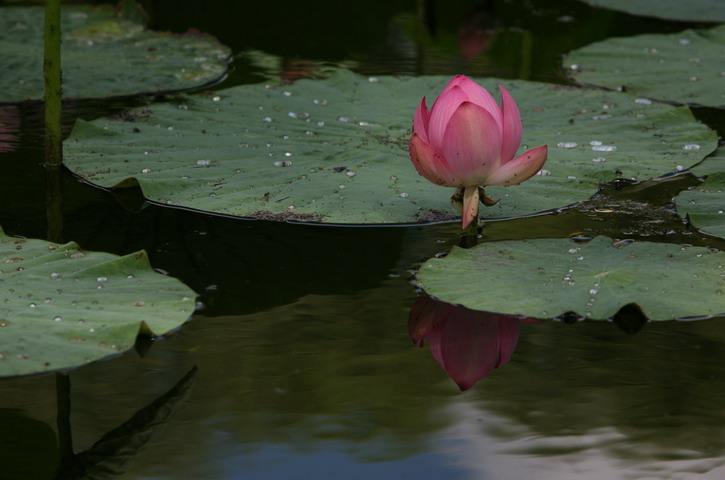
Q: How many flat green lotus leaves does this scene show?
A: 7